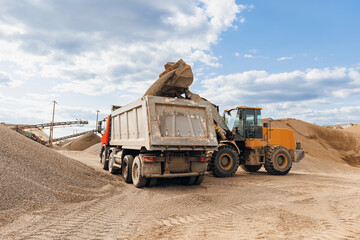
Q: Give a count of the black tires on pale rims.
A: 4